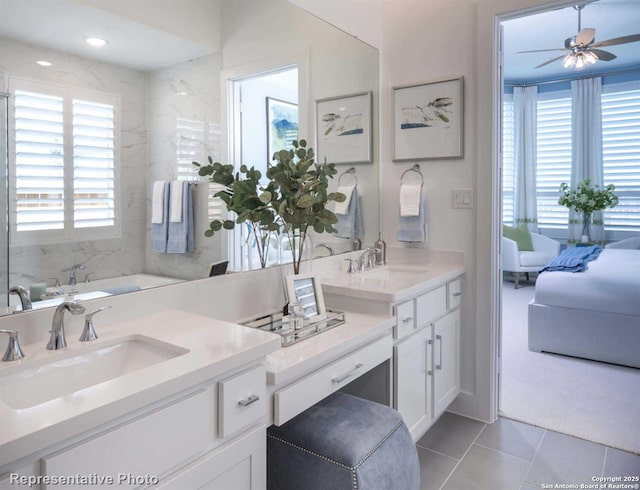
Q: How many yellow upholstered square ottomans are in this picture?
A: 0